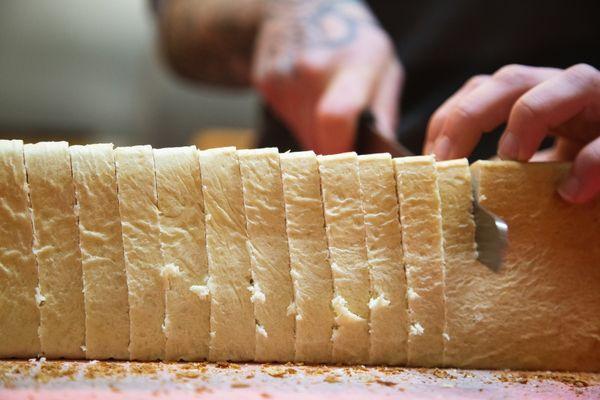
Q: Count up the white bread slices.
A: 12